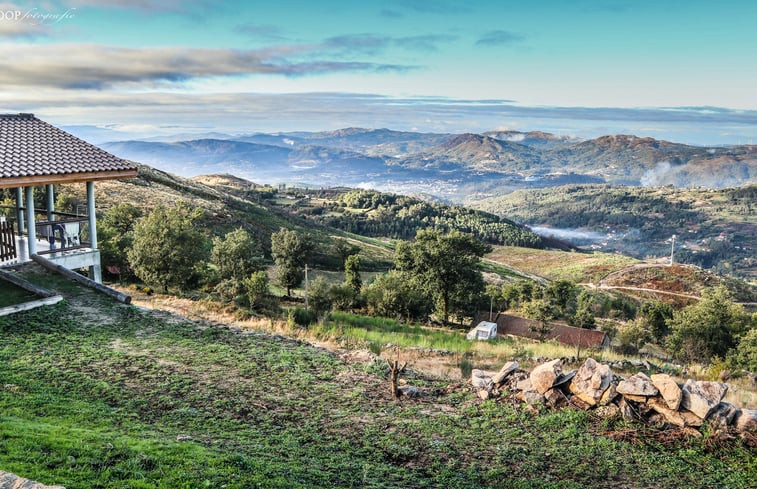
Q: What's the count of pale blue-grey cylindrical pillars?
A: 4